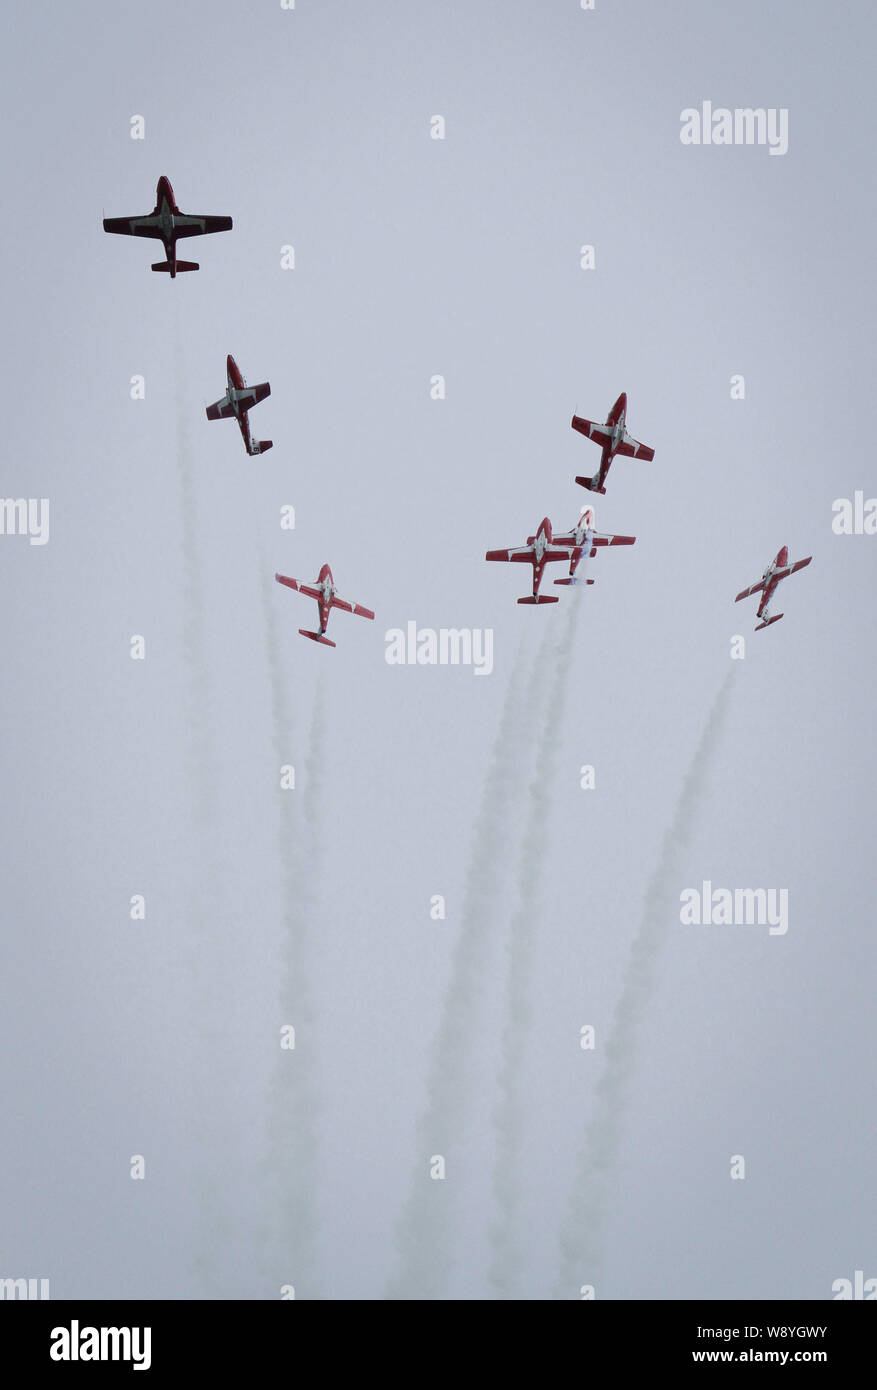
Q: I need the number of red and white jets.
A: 7